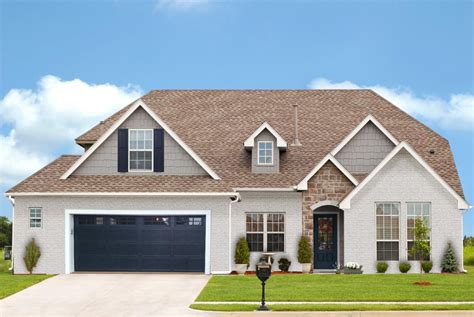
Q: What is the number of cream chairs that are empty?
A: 0